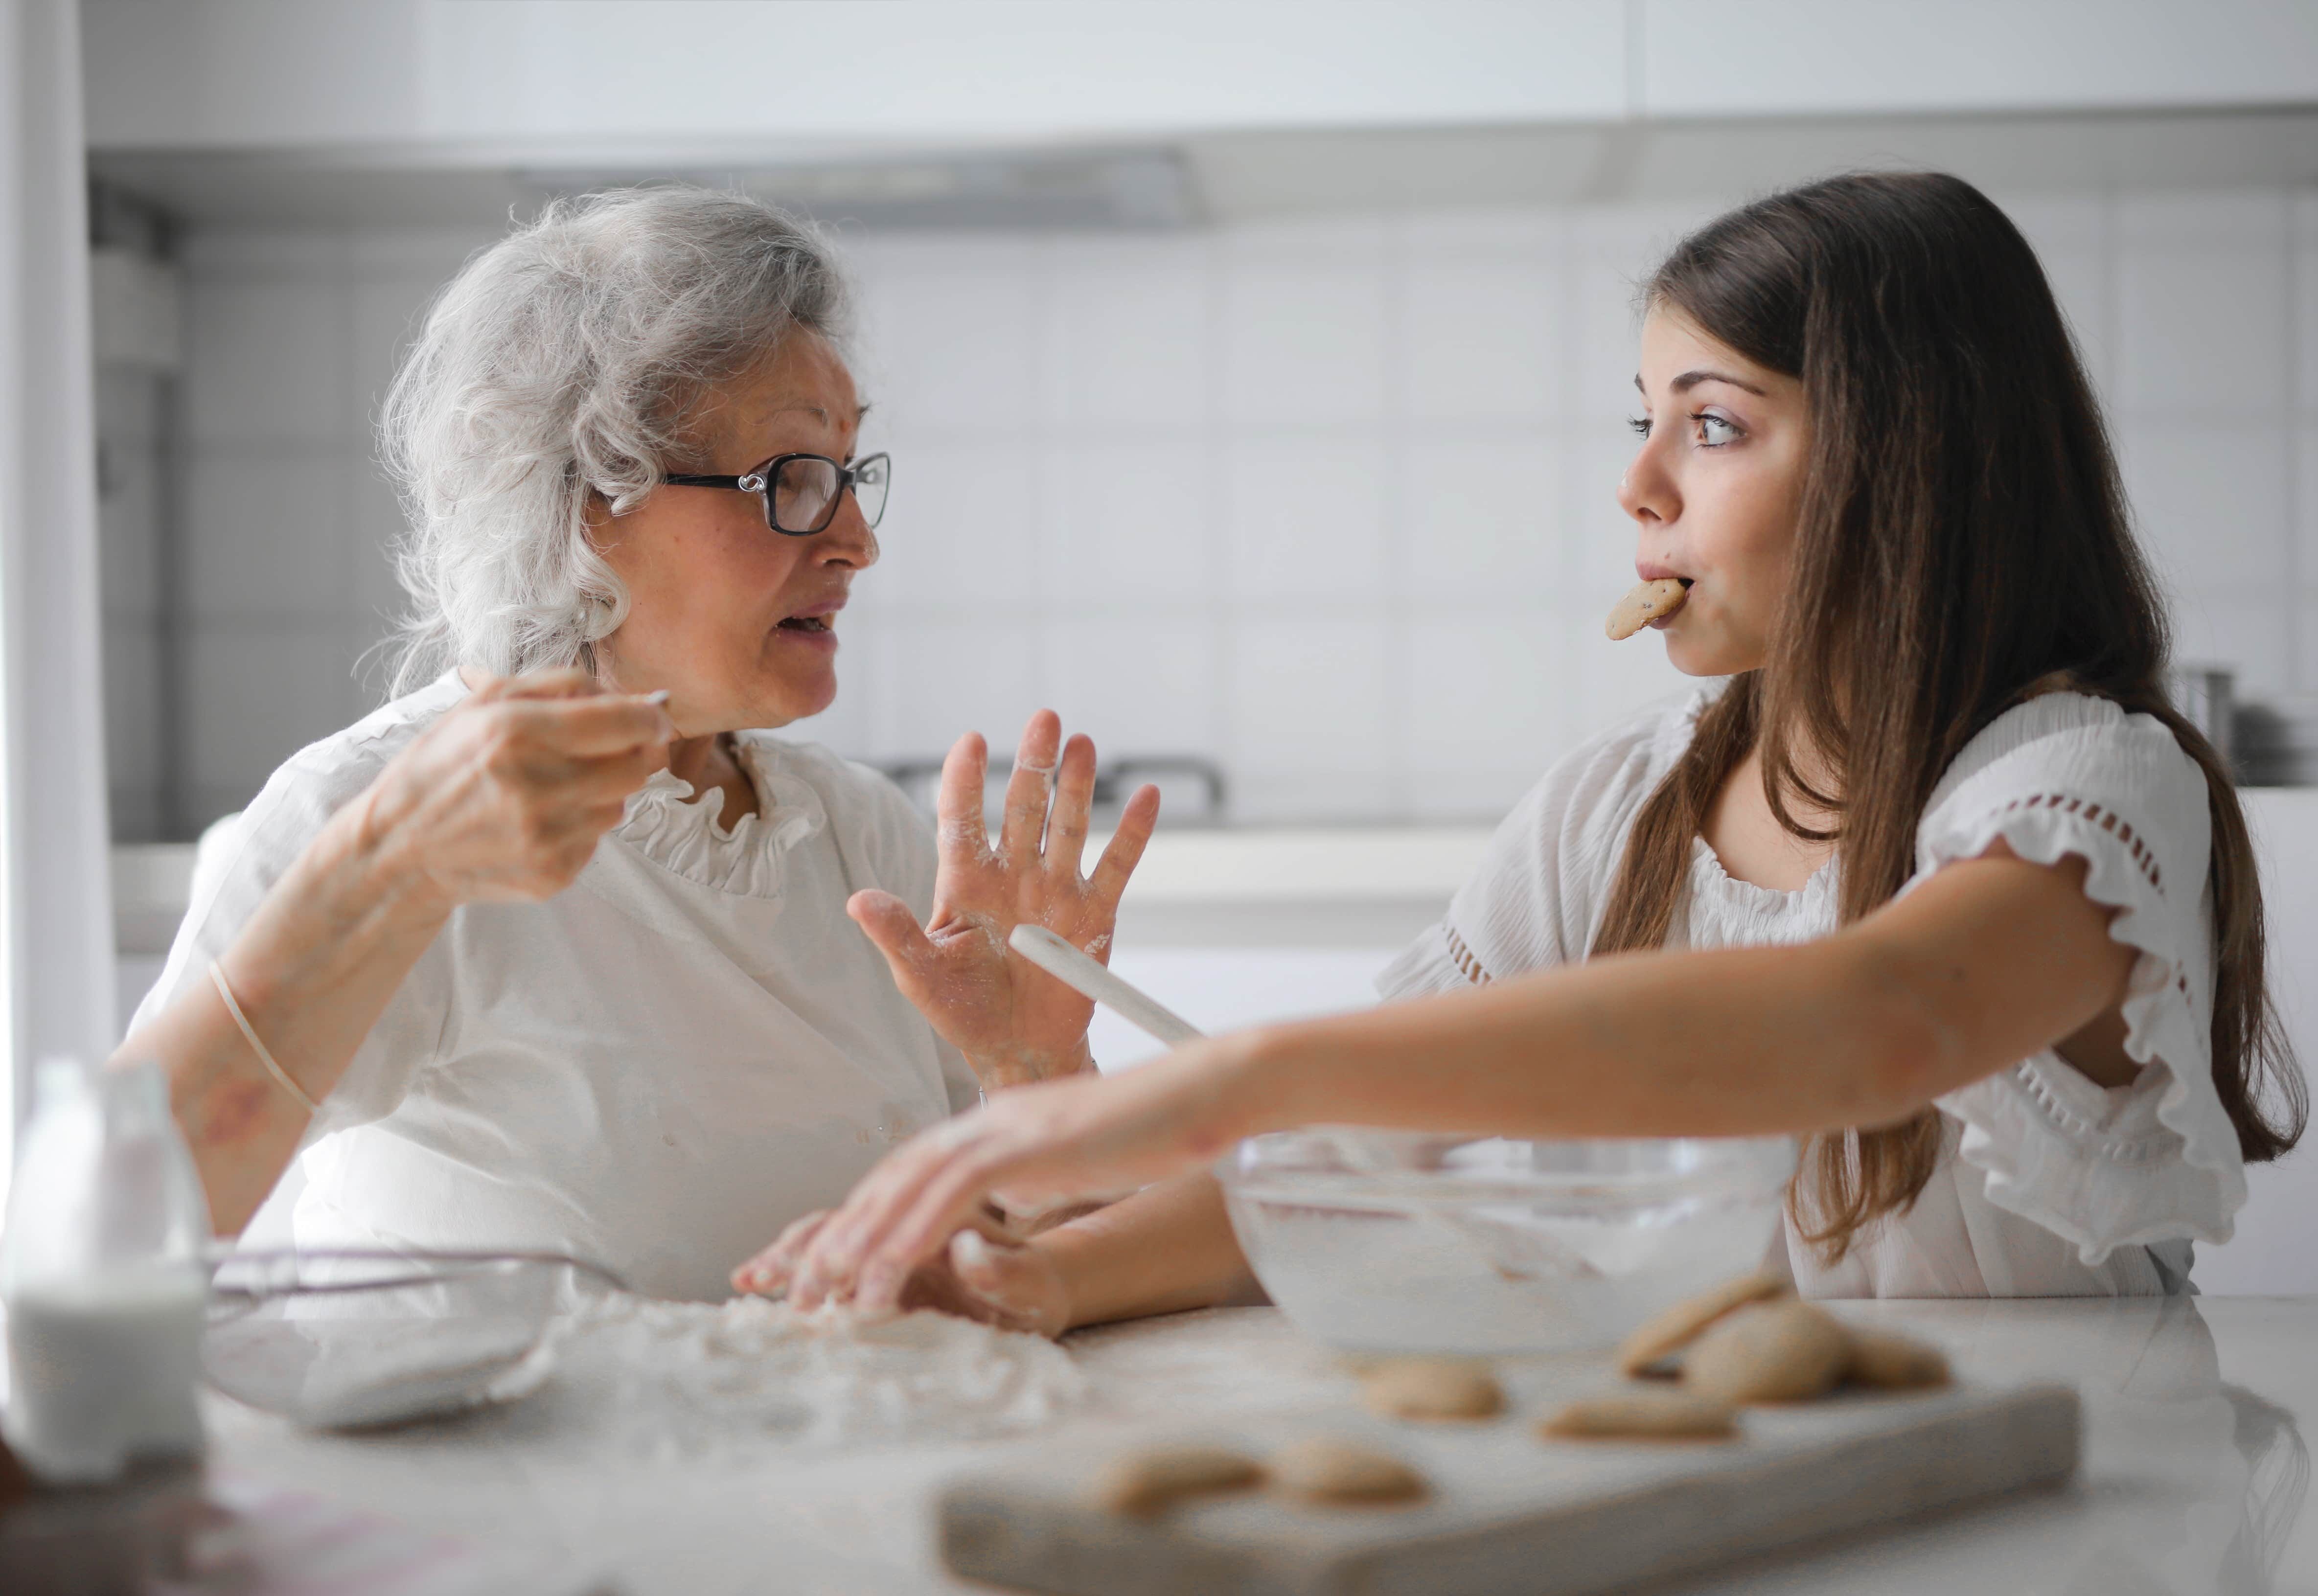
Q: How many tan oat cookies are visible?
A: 8